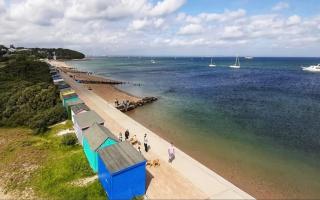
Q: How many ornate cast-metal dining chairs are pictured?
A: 0